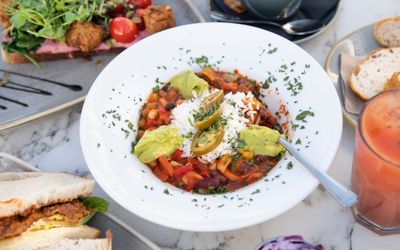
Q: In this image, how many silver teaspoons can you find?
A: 1